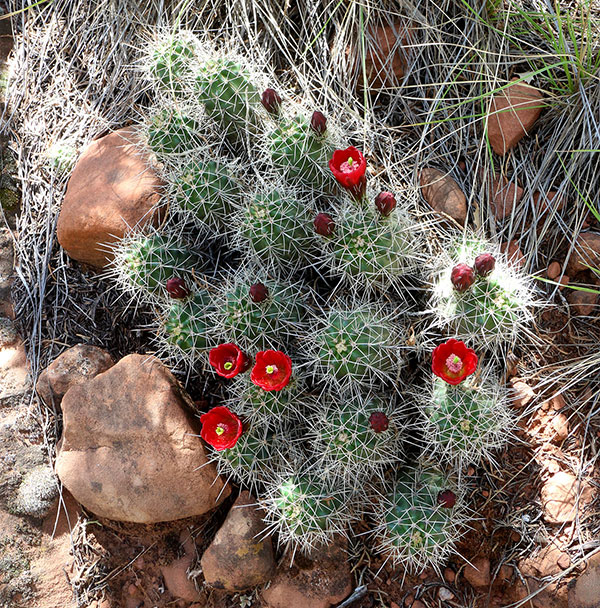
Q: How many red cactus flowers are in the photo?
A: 5